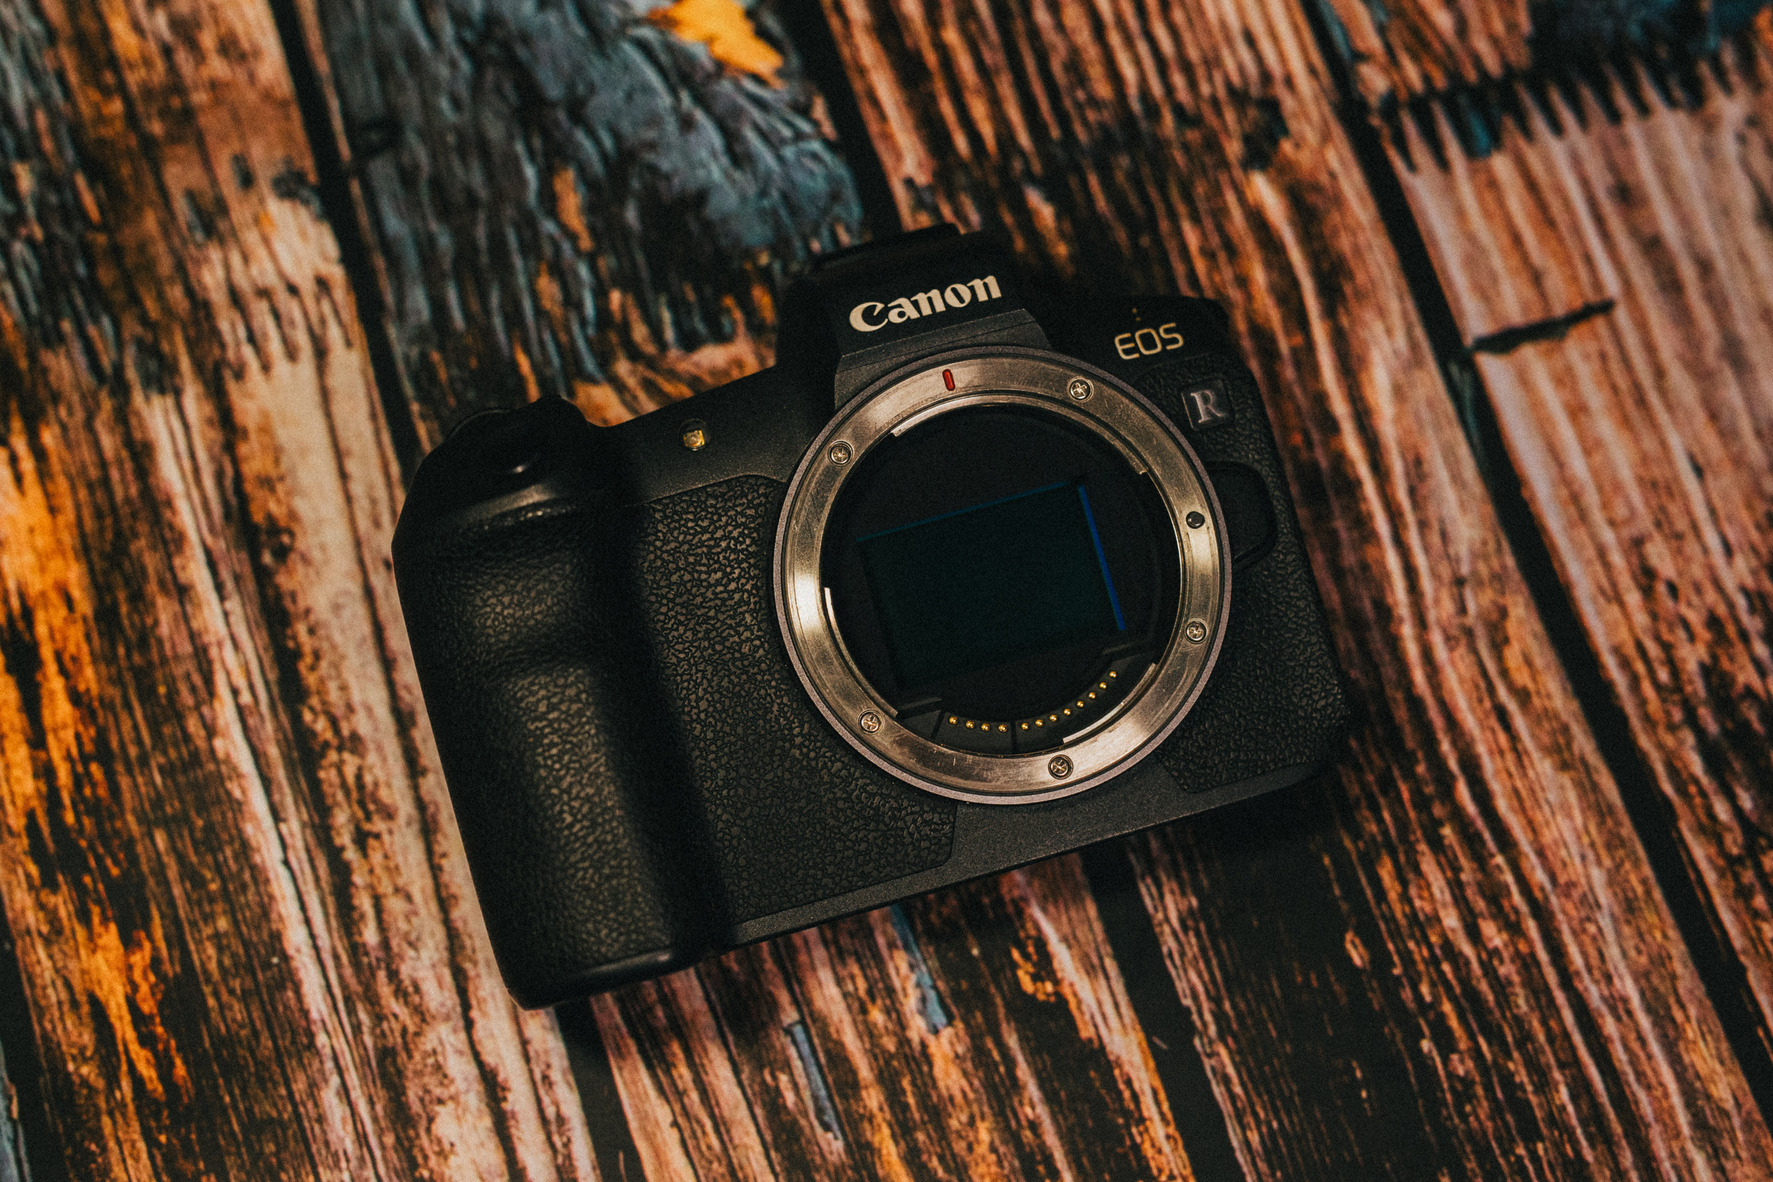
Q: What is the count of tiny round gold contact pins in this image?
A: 12